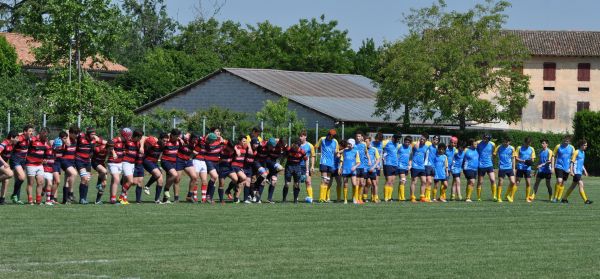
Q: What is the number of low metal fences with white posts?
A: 1